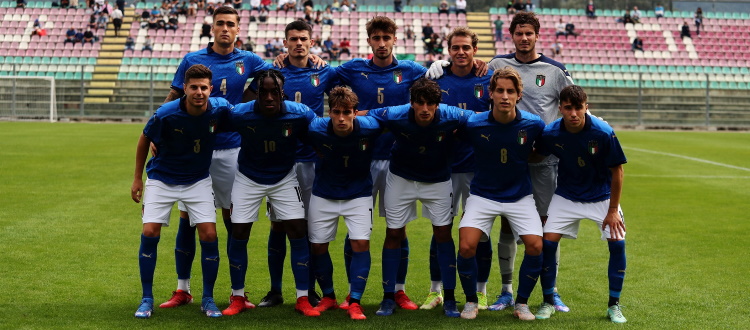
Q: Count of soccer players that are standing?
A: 11